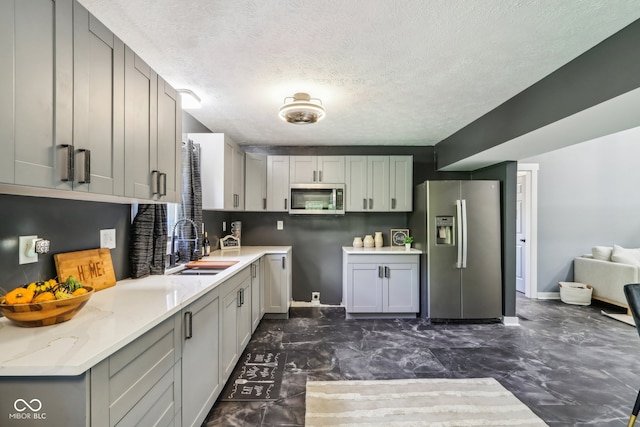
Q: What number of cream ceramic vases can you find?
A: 3